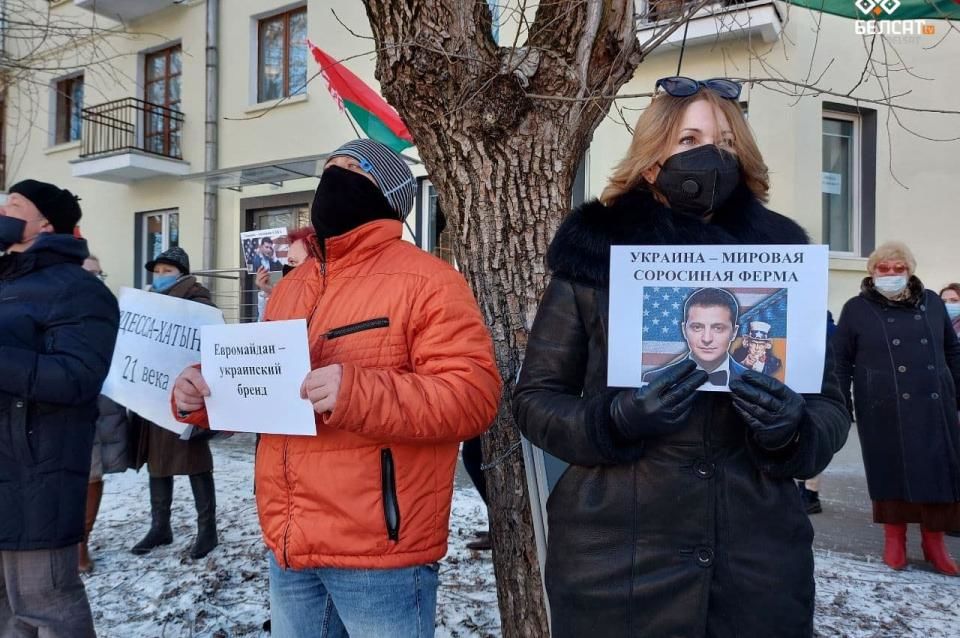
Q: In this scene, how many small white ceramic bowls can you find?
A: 0